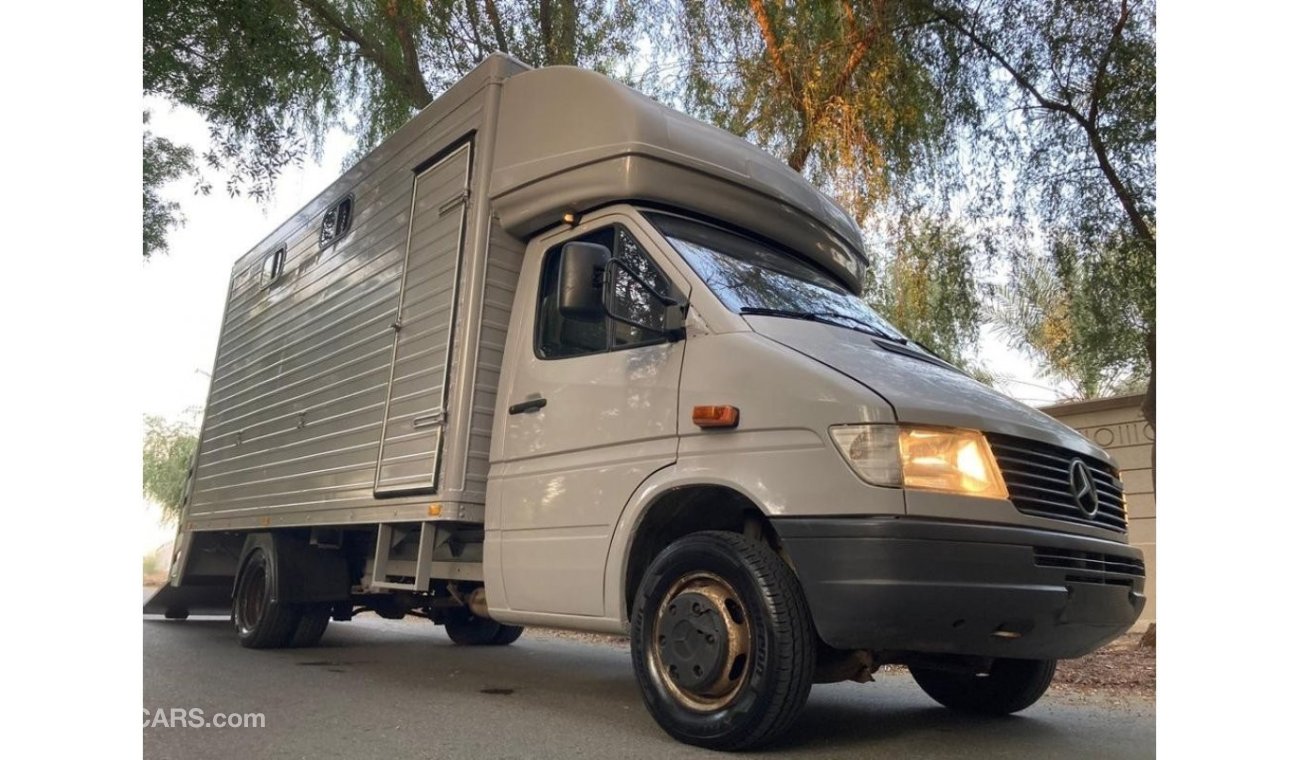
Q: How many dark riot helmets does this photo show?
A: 0